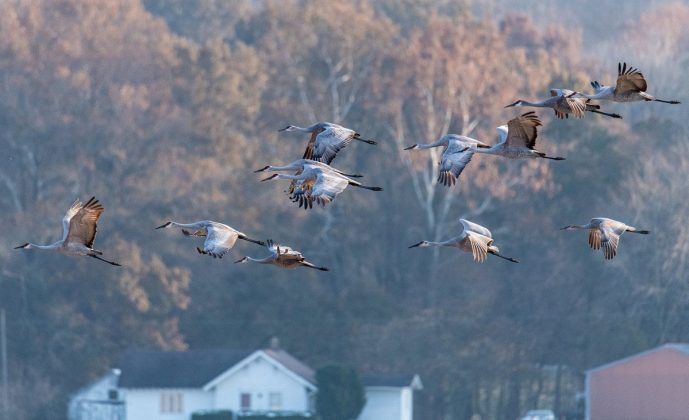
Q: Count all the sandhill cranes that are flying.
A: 12